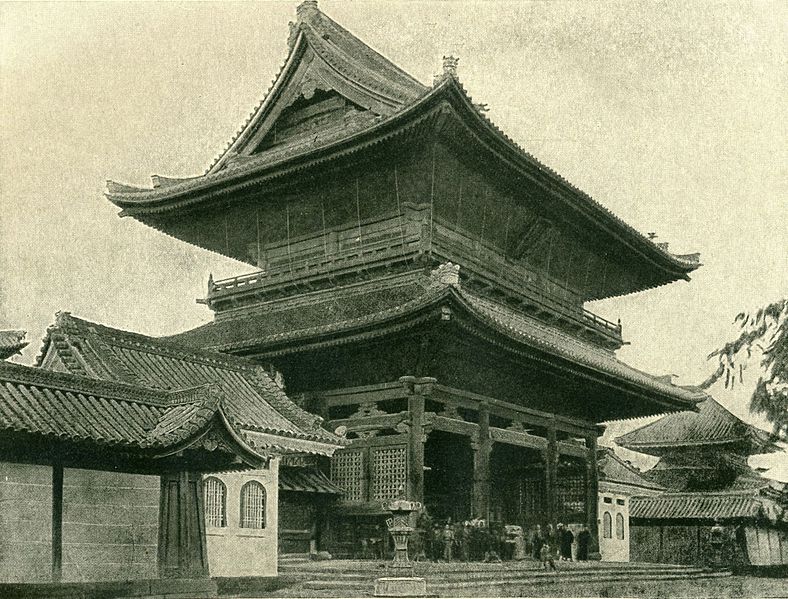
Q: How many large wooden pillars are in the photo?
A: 4